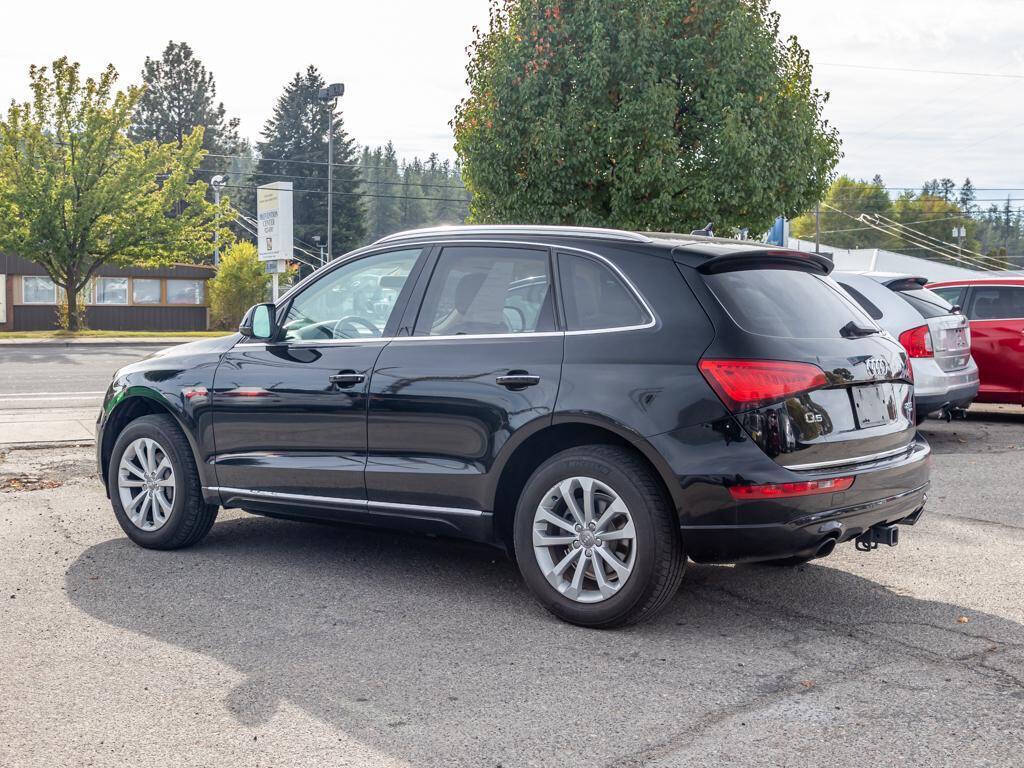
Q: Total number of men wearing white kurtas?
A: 0